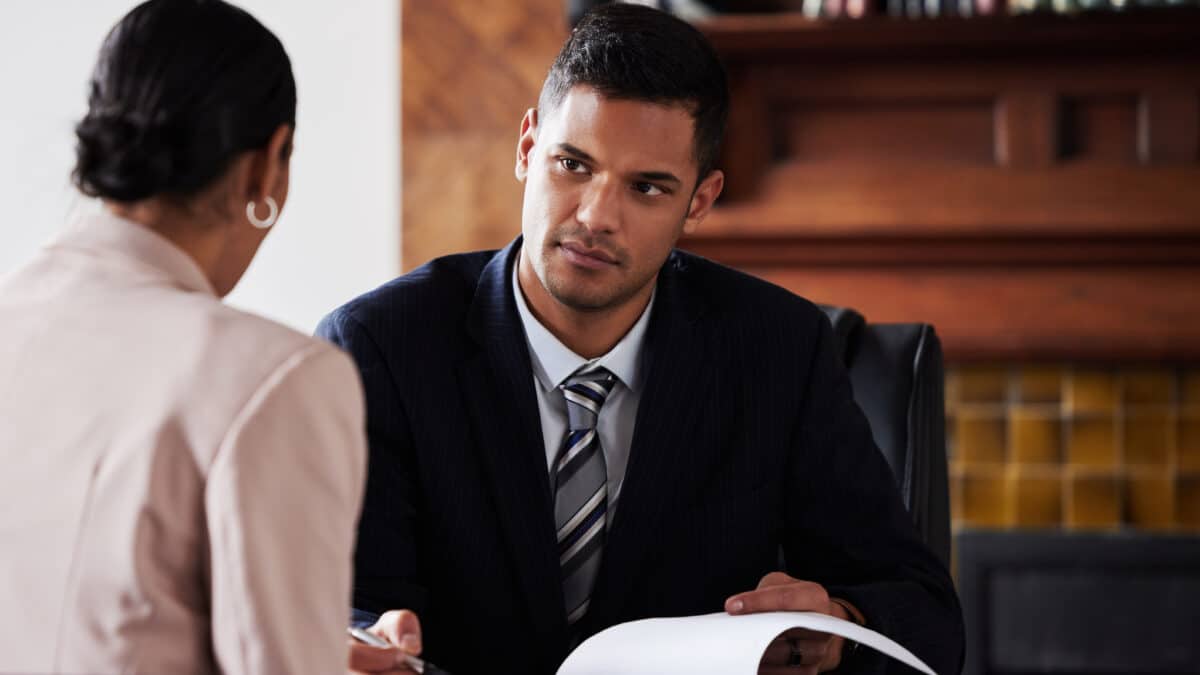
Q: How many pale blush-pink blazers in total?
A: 1